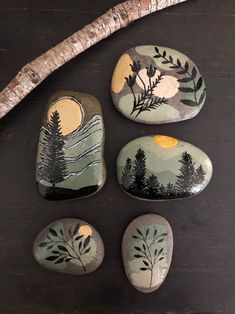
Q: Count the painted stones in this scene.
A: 5